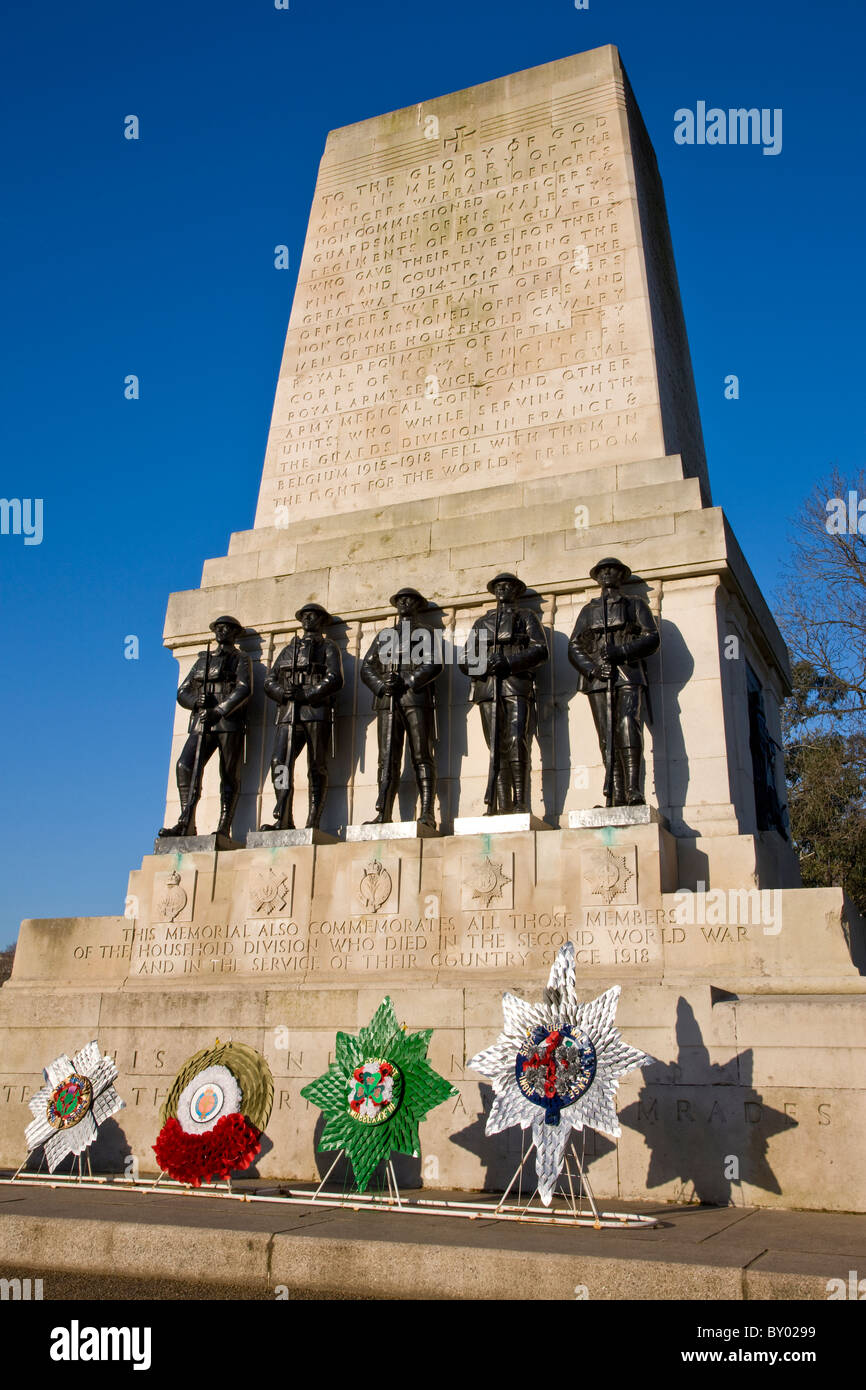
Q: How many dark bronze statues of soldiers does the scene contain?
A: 5